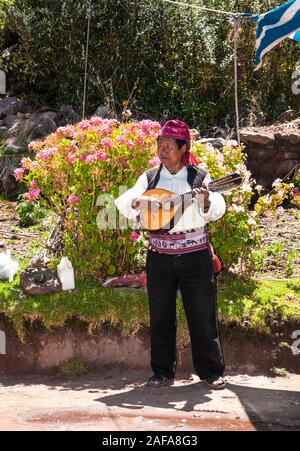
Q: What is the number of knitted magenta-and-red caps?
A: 1